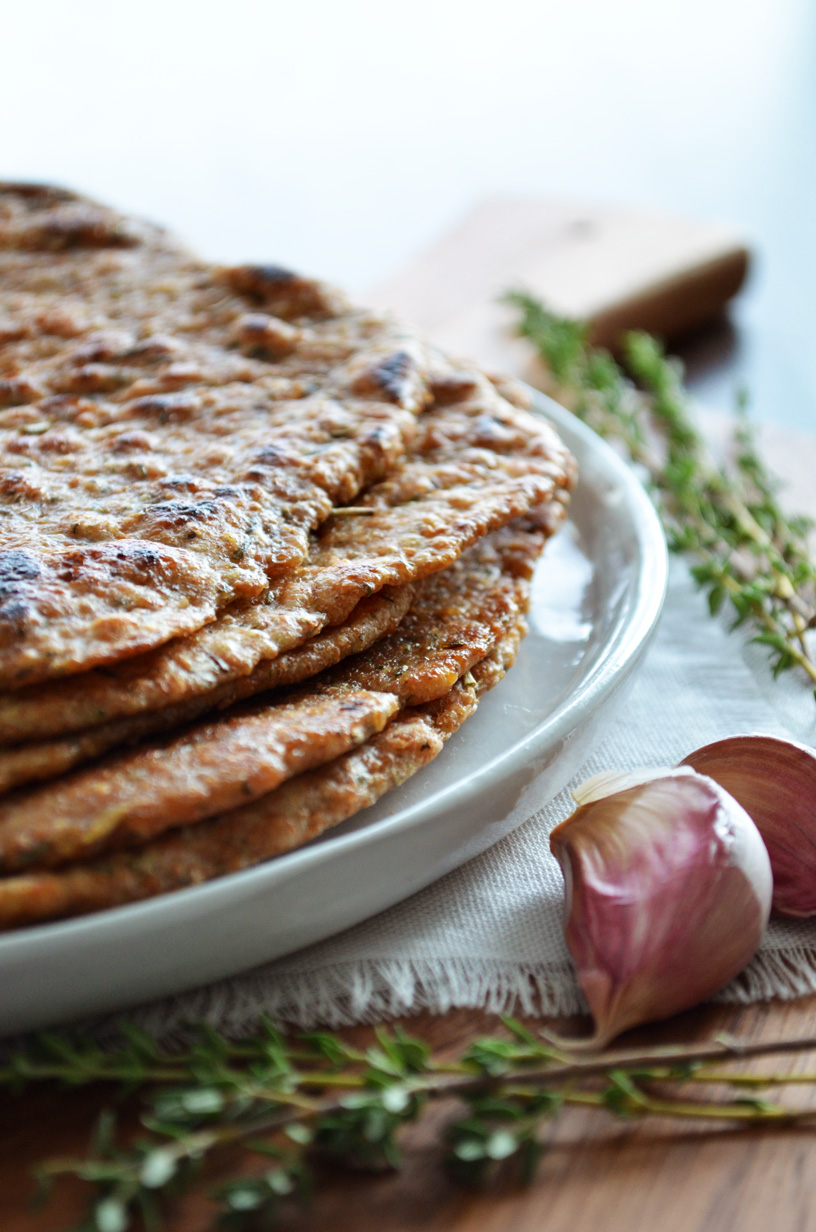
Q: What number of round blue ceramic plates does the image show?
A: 0